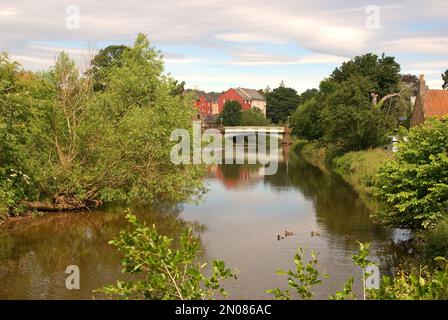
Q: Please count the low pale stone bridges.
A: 1